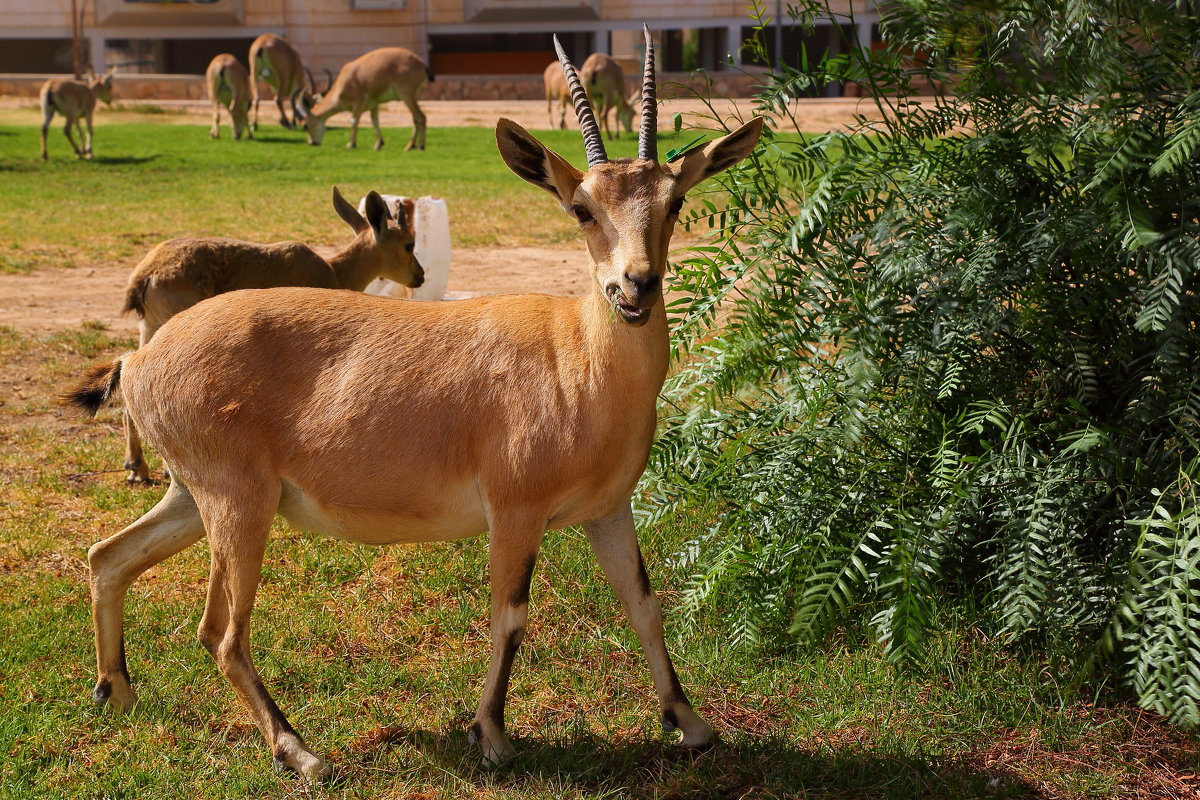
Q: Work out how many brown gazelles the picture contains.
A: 8